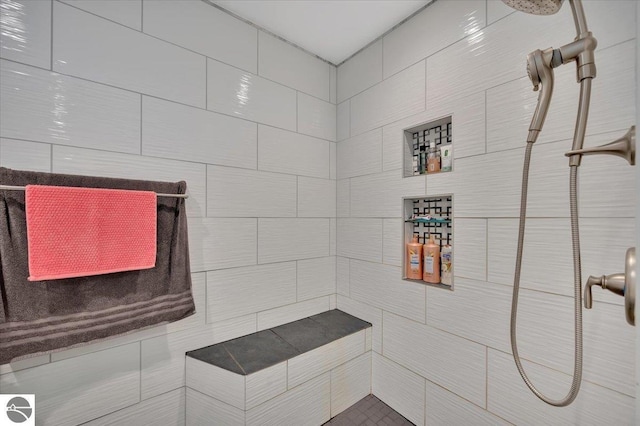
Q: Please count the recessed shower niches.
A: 2